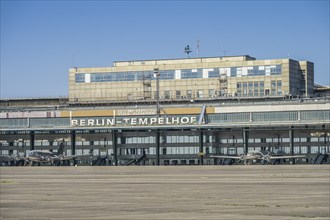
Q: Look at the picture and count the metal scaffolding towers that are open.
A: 2